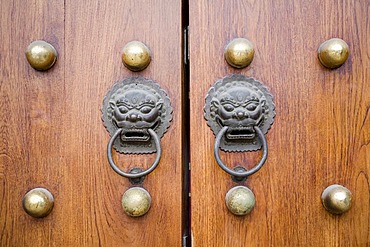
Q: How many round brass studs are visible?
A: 8